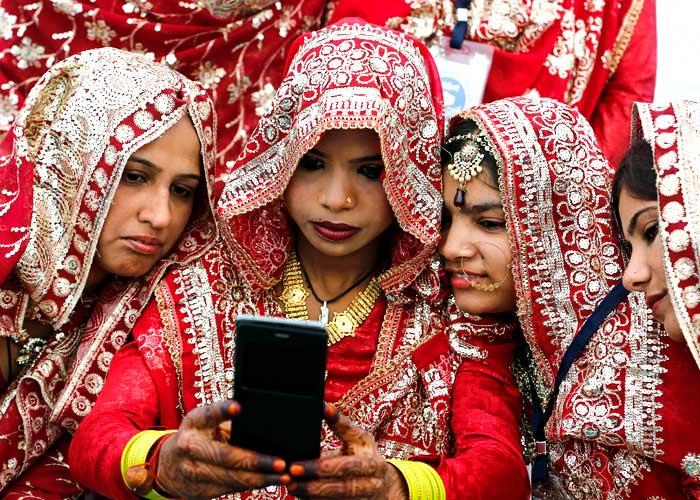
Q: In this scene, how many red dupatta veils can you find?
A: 4